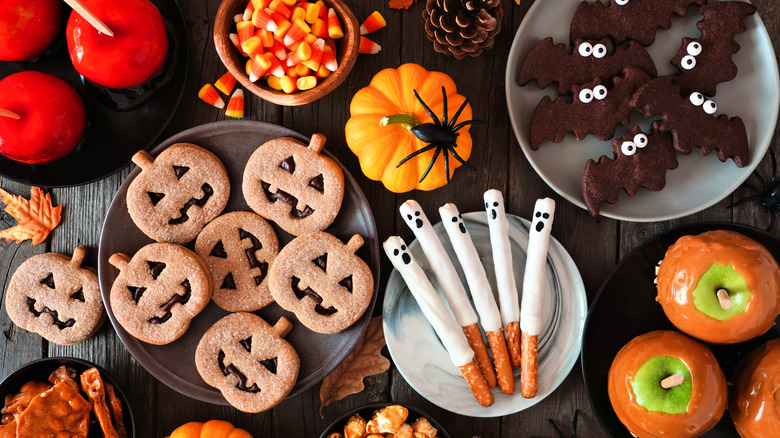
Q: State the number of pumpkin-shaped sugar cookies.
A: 7